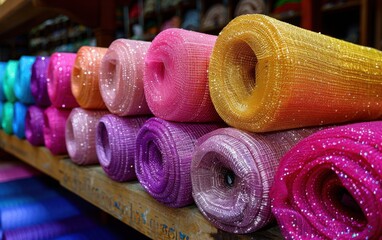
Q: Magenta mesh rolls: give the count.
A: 3